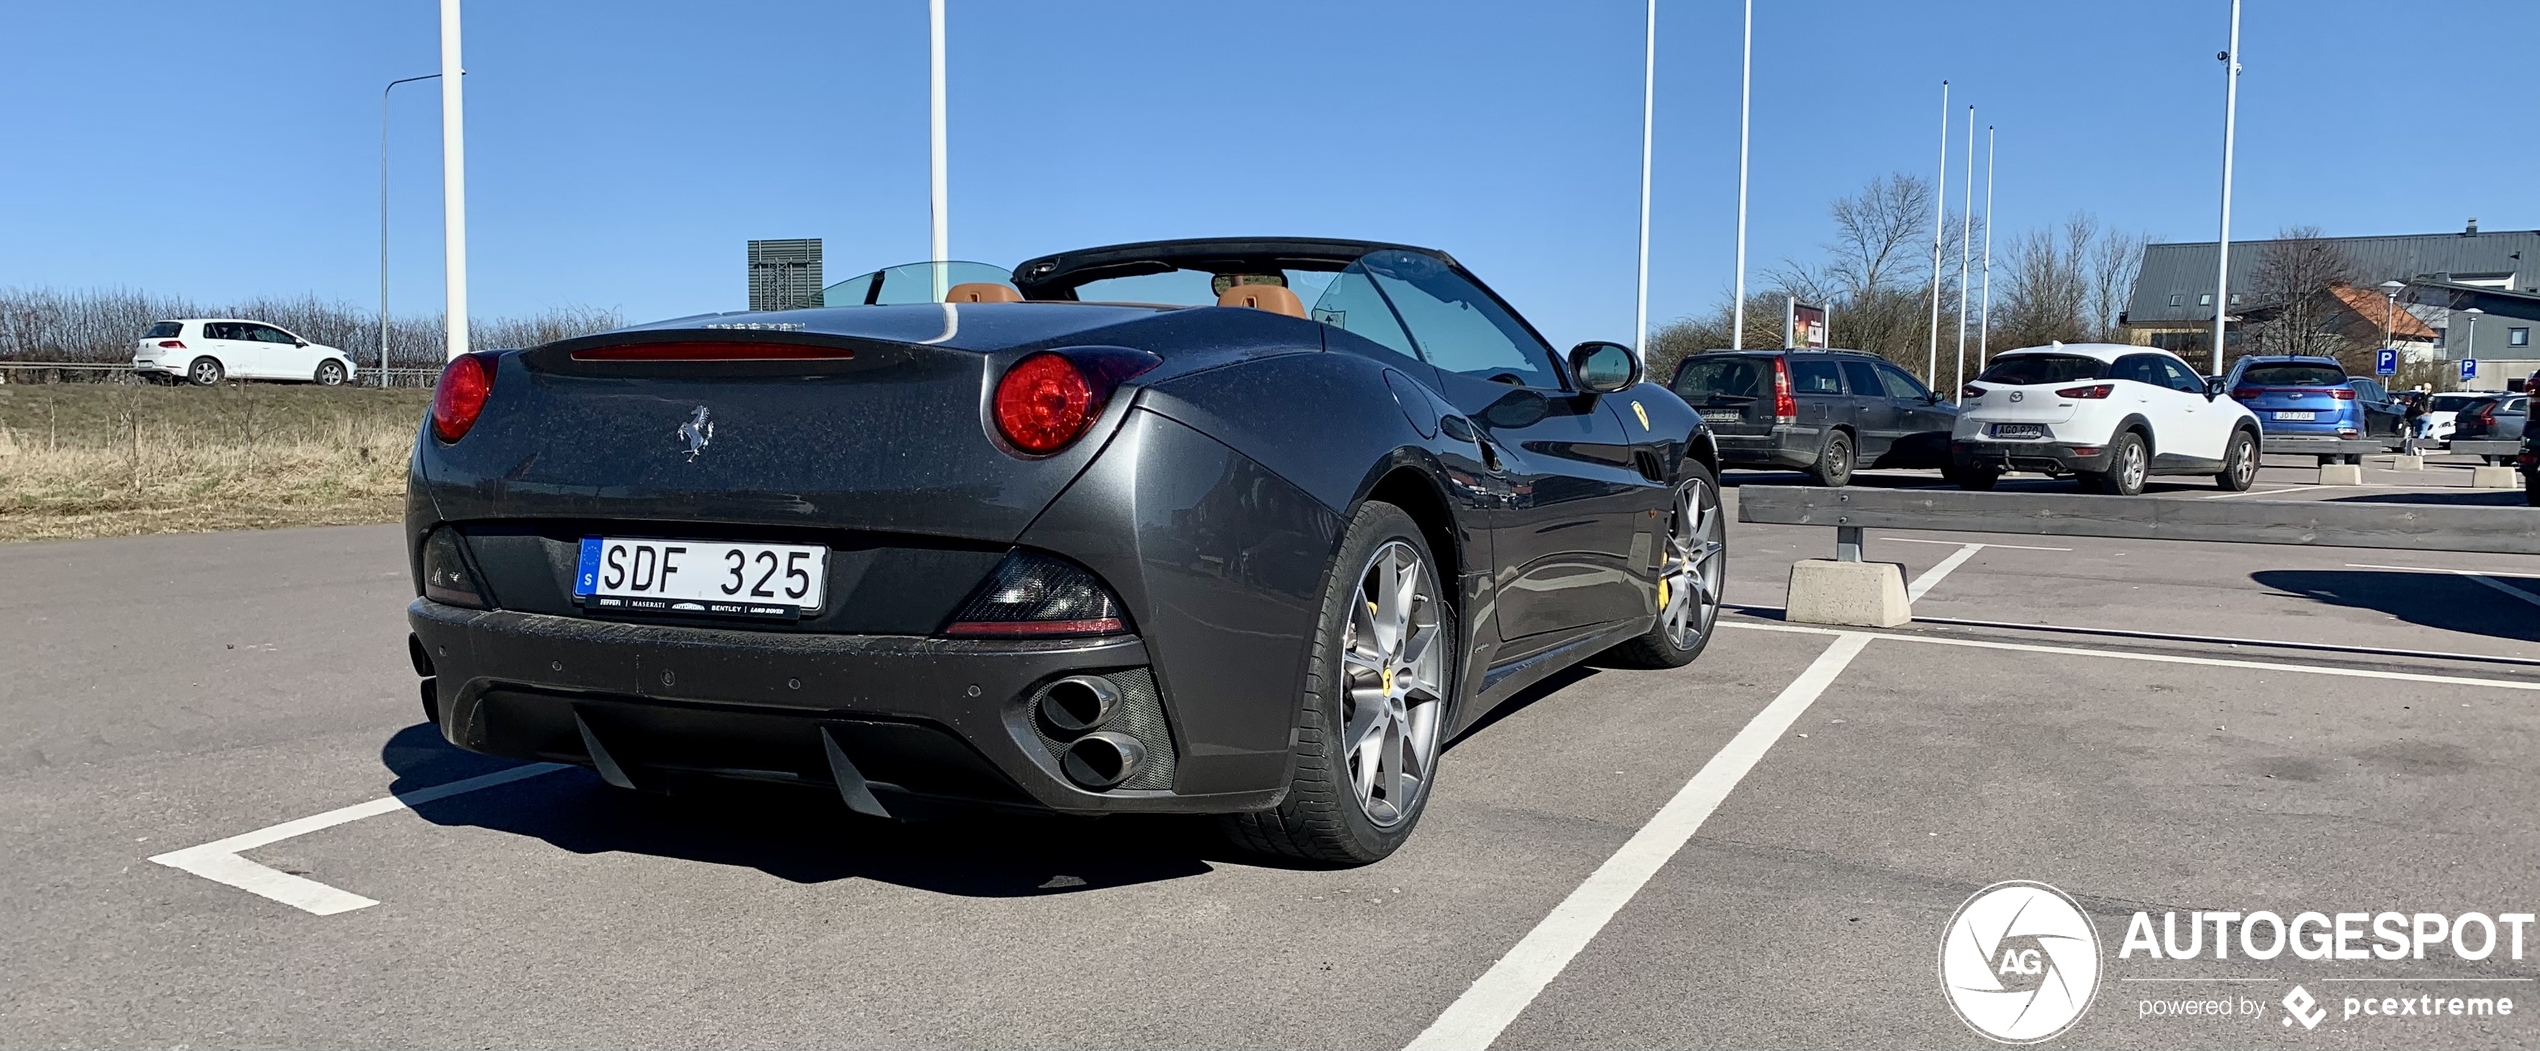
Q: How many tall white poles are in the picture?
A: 8